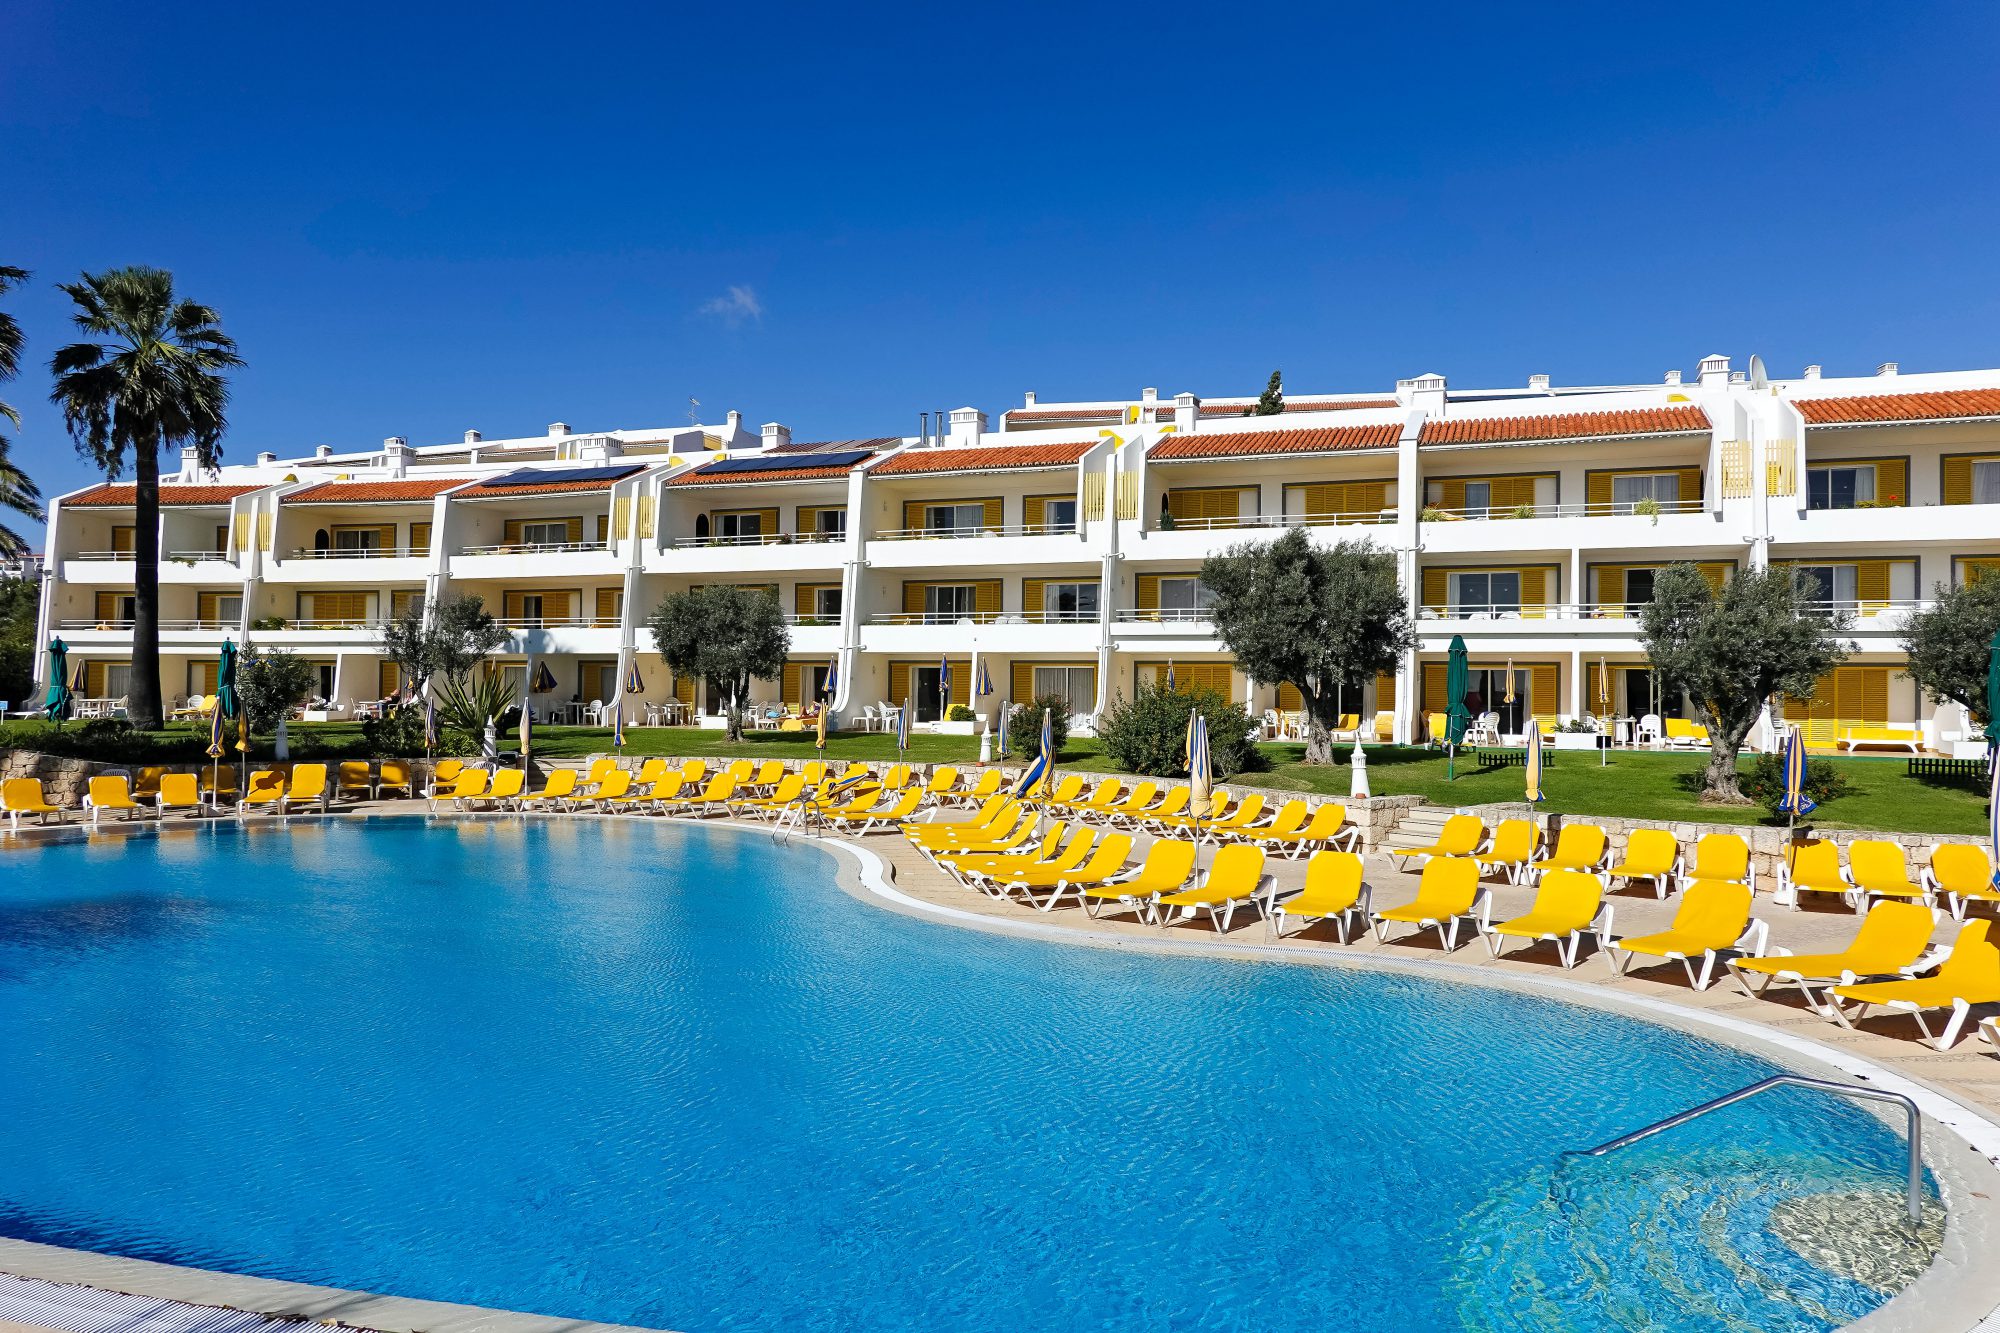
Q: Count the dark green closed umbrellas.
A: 4